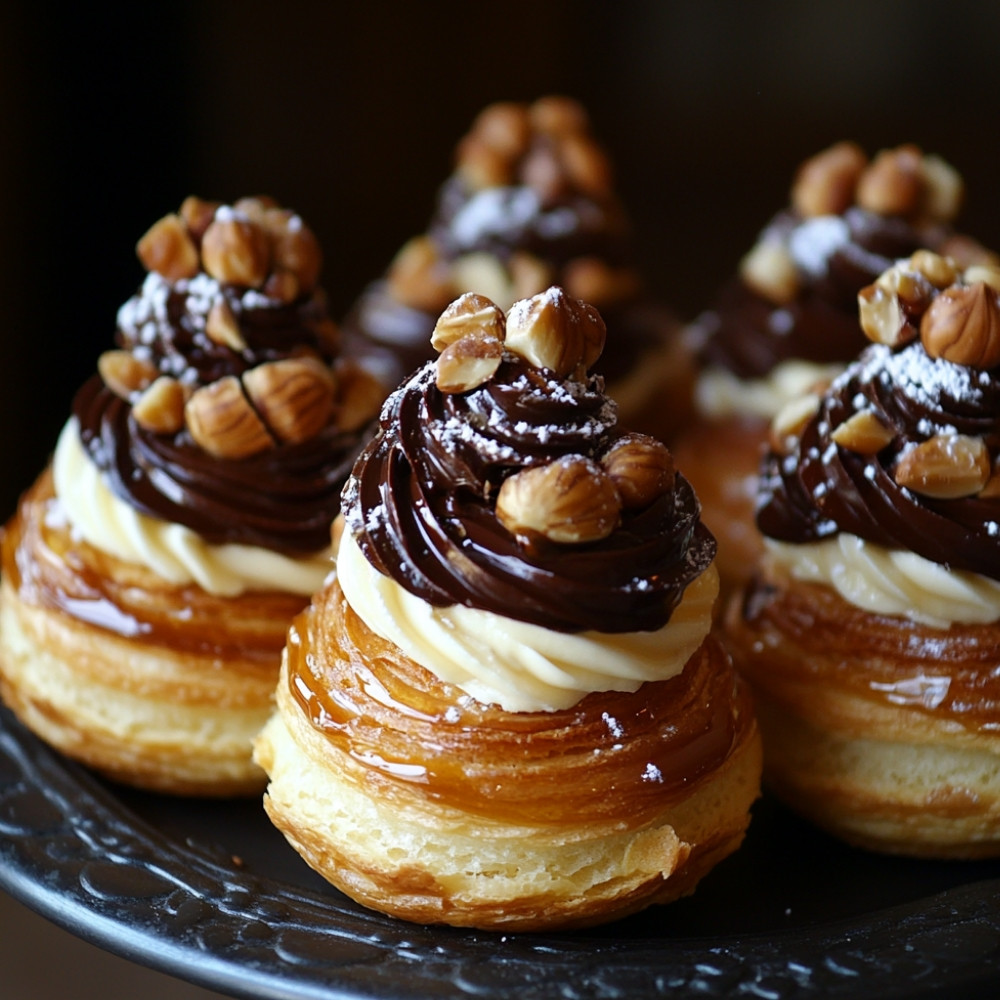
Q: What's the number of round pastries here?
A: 5